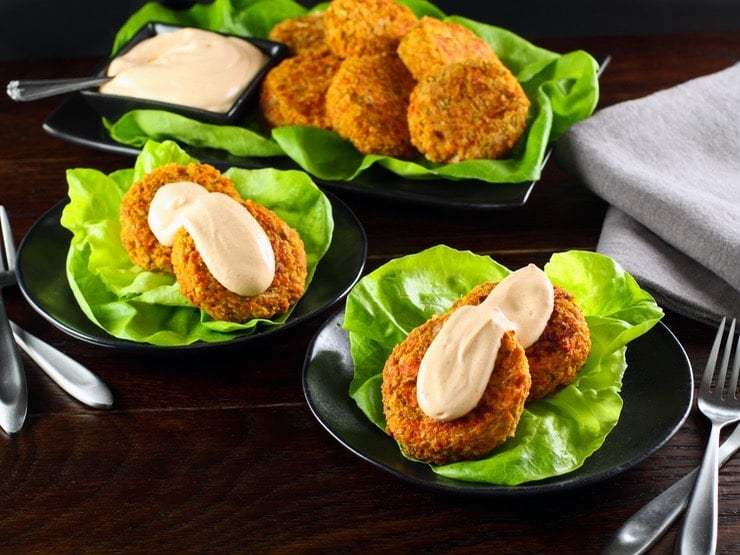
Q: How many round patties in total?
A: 10